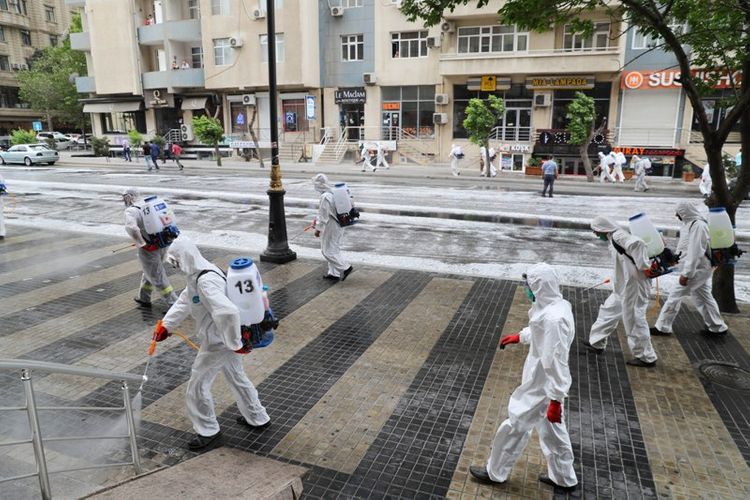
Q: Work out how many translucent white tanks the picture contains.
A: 5